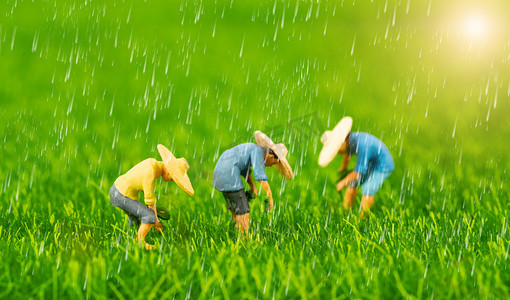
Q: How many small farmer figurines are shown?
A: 3